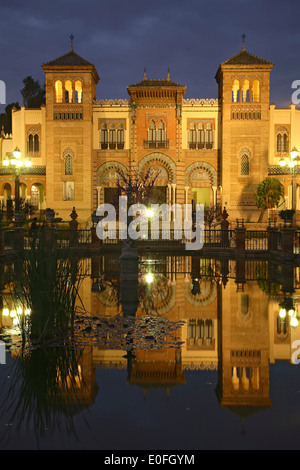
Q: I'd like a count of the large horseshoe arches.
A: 3